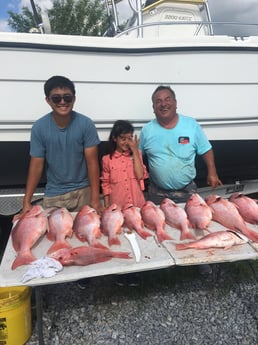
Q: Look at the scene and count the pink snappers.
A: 12